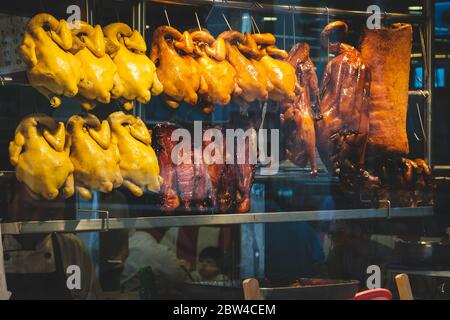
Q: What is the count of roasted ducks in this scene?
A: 2